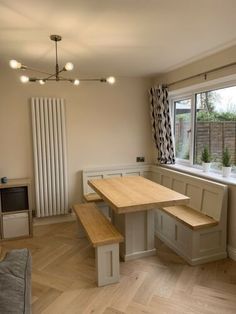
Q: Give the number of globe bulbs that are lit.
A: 6